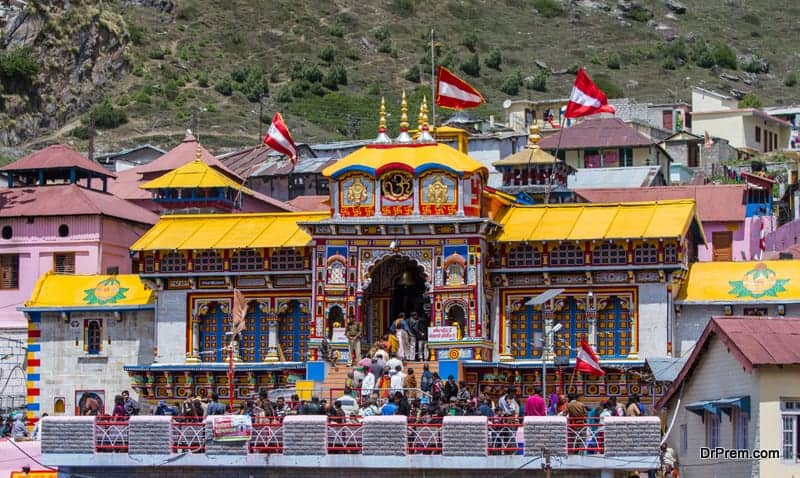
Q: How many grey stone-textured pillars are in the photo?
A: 8